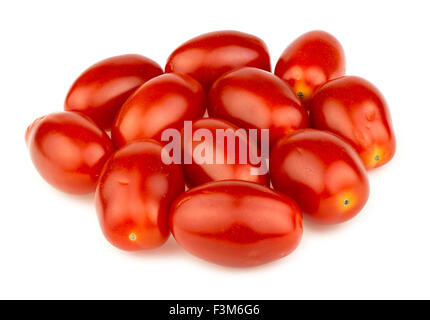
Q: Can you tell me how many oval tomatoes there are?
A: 11